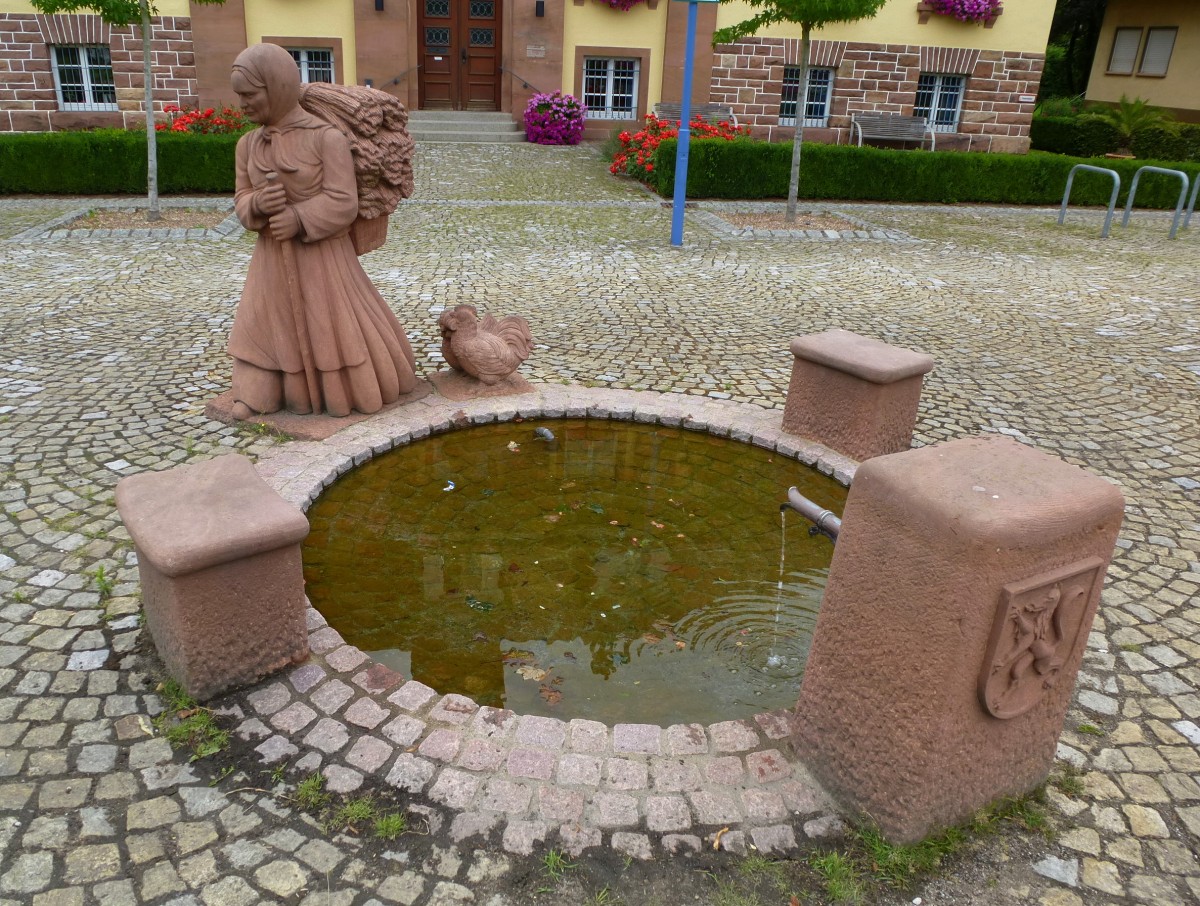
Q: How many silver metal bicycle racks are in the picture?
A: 3